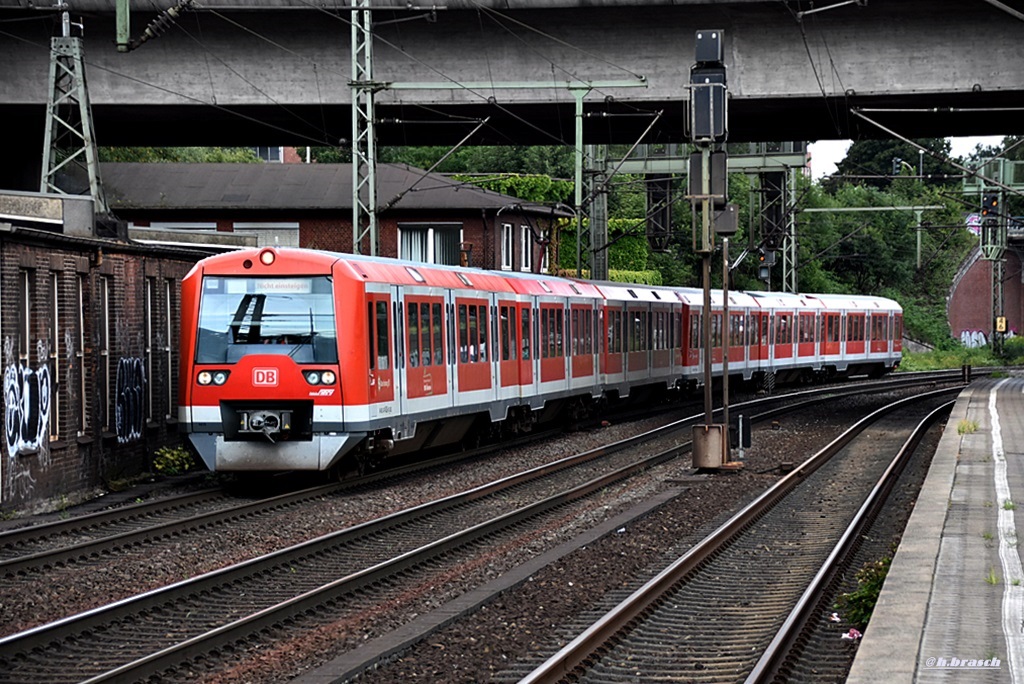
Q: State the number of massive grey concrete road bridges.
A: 1